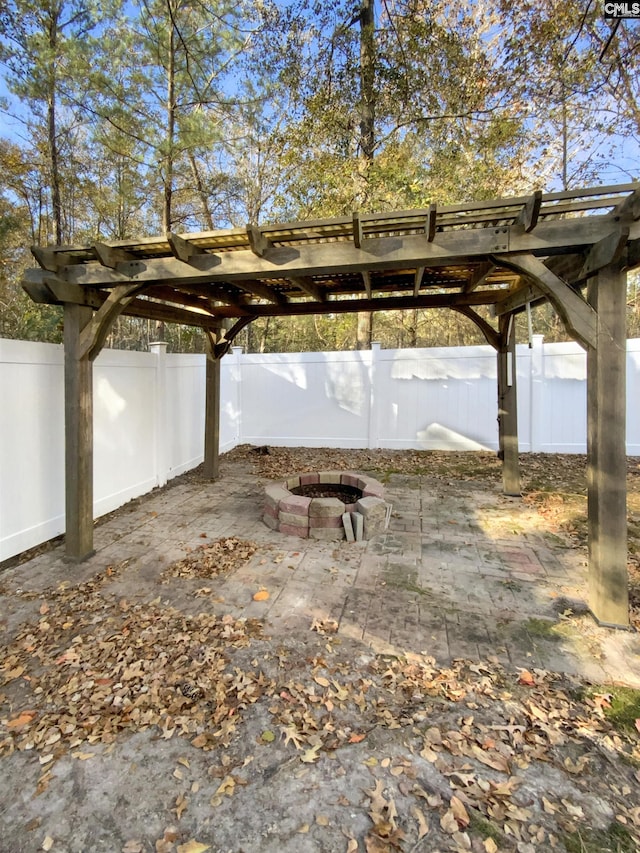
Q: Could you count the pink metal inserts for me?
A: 0